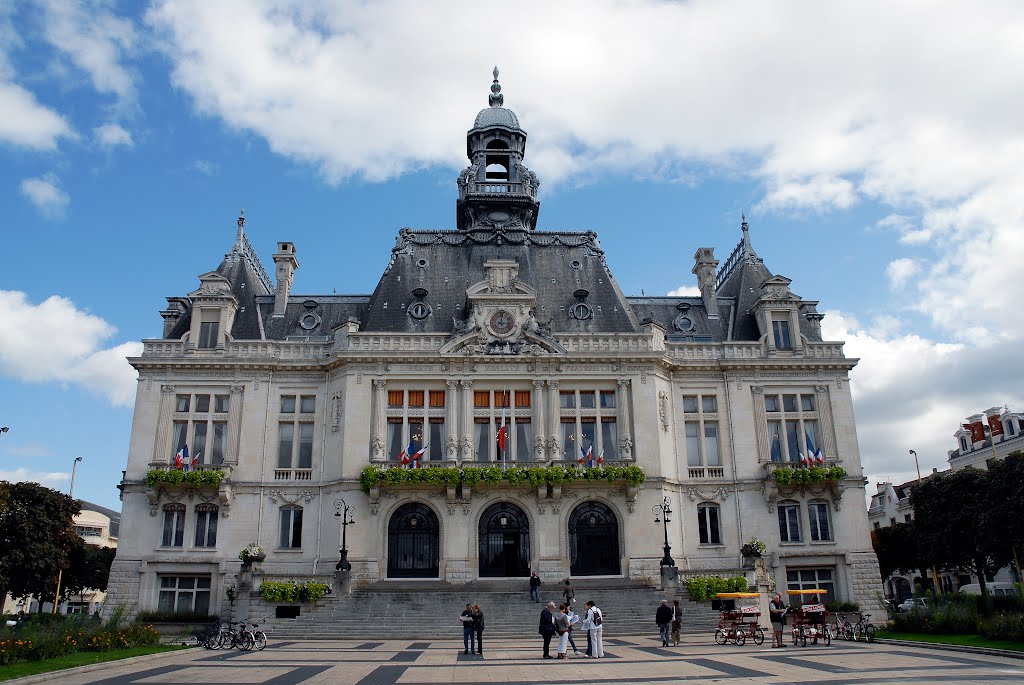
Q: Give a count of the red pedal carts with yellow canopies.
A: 2